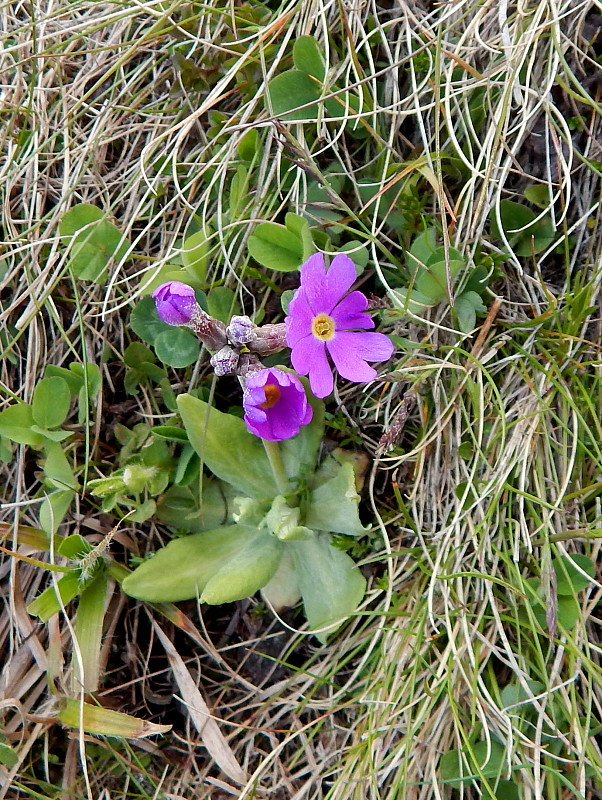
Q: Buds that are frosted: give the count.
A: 2